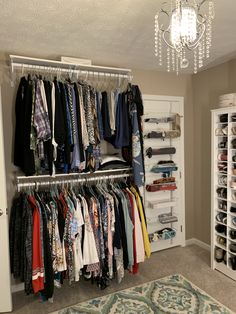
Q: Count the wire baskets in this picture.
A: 8